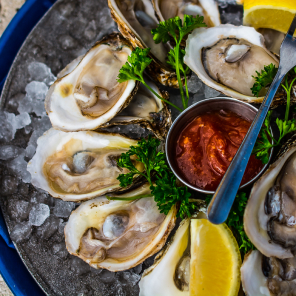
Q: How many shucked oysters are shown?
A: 11